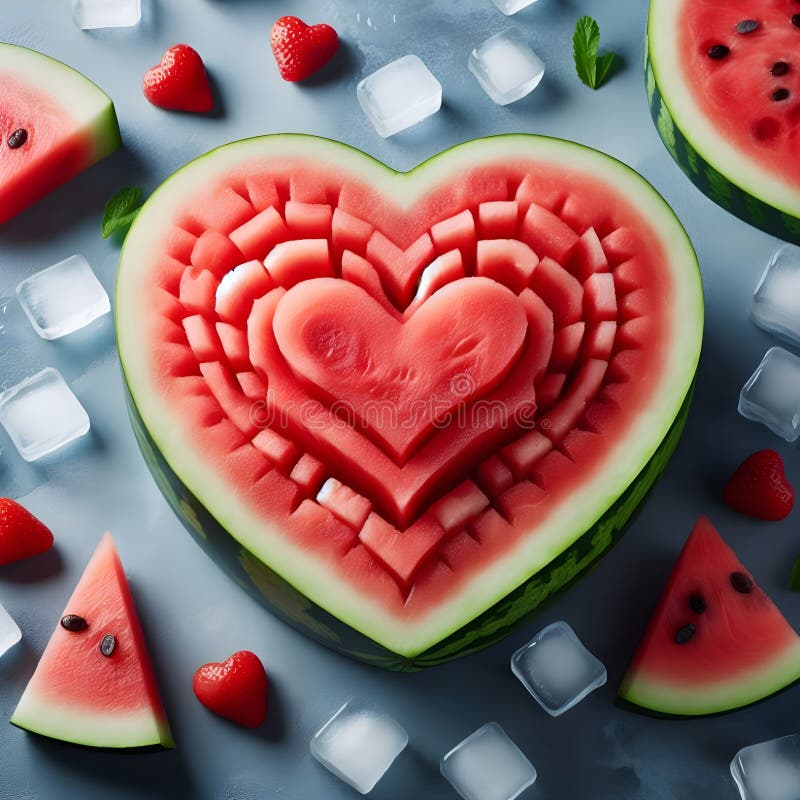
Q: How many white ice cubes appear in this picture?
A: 13